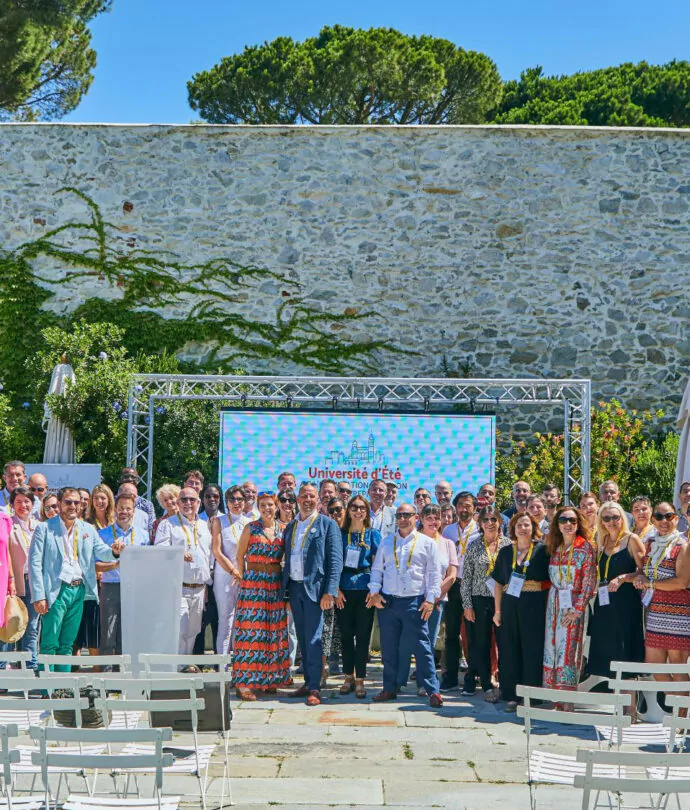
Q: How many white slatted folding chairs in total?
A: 11